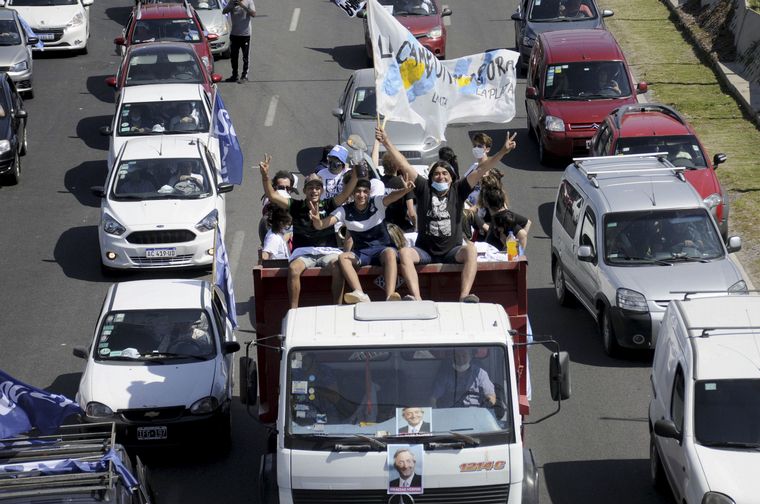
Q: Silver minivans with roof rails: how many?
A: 1